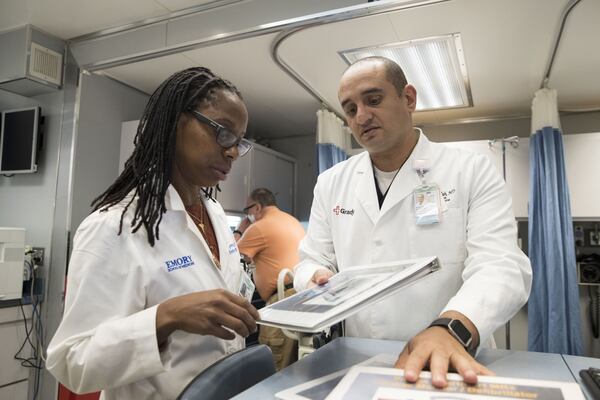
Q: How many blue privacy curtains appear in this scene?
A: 2